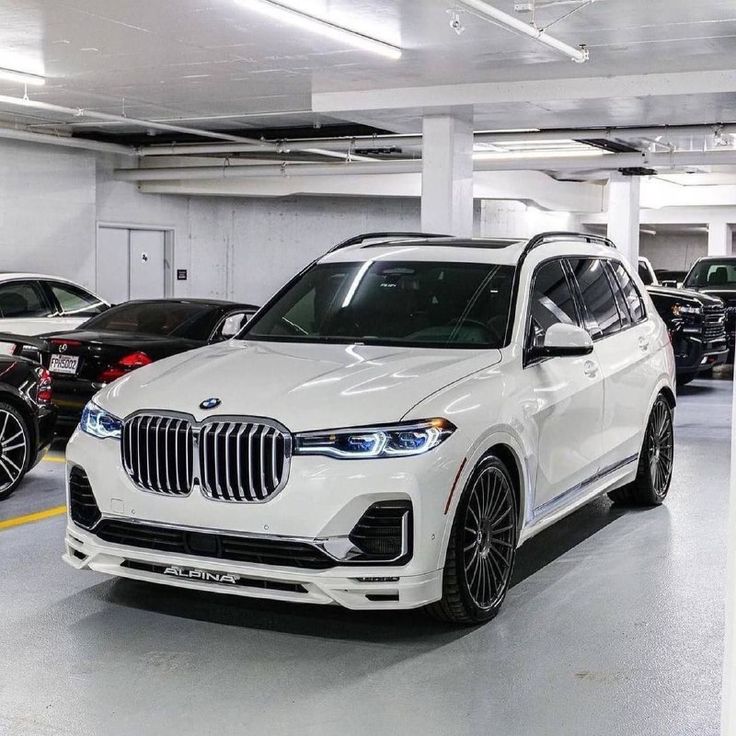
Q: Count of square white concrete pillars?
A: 3